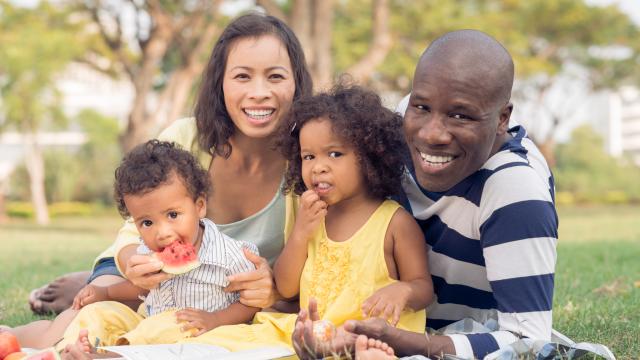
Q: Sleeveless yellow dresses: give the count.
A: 1